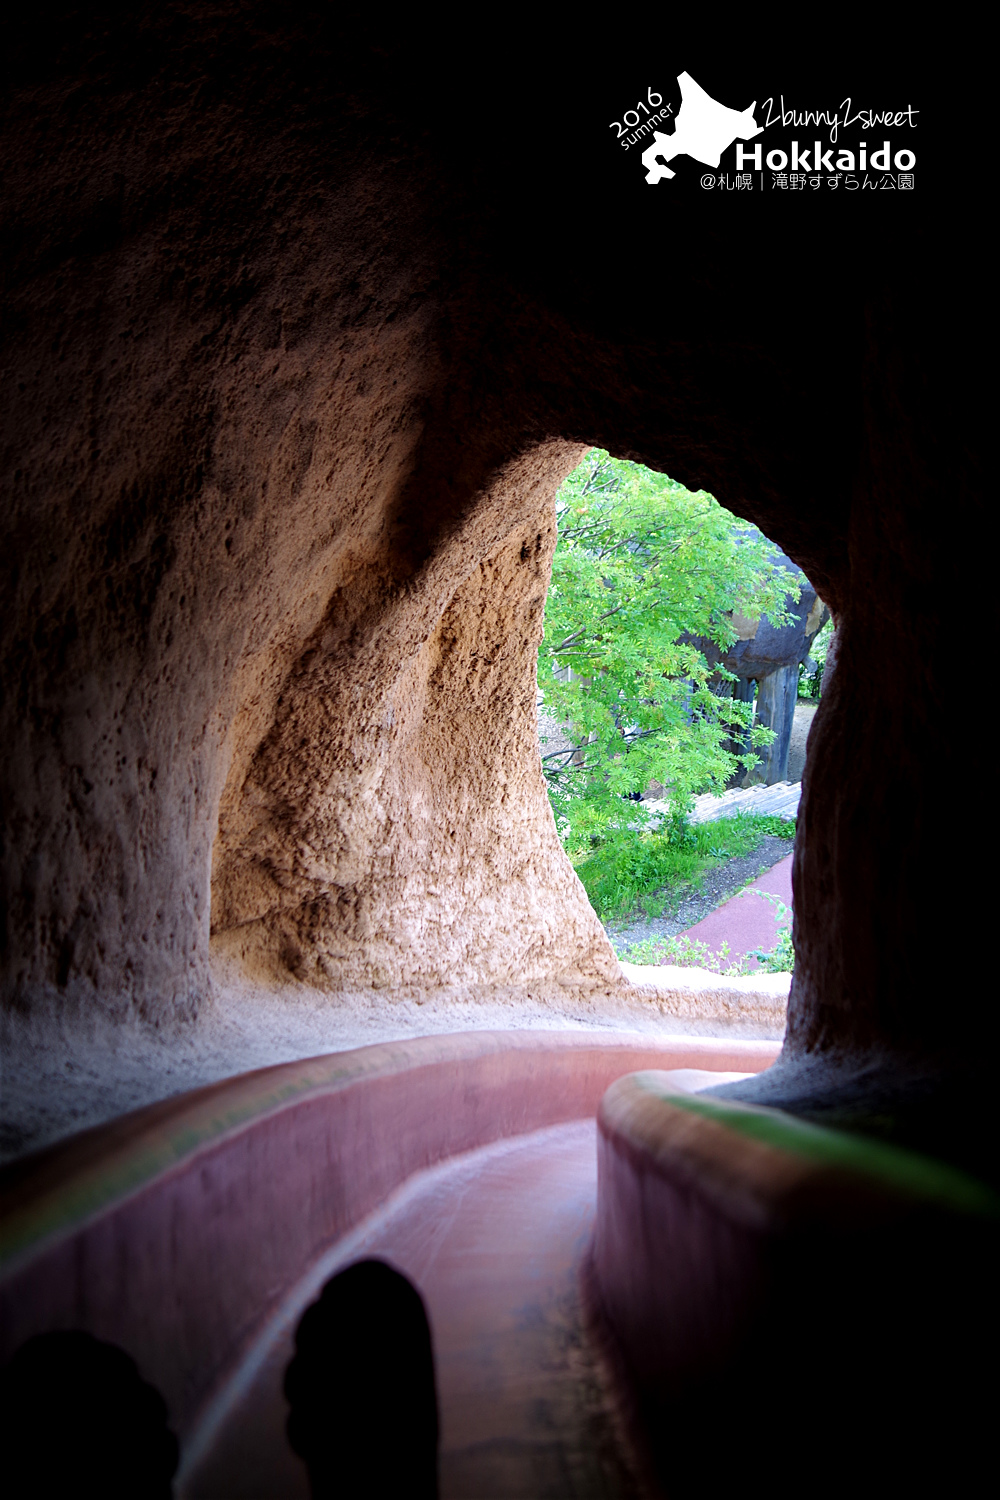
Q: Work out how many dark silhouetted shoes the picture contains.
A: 2